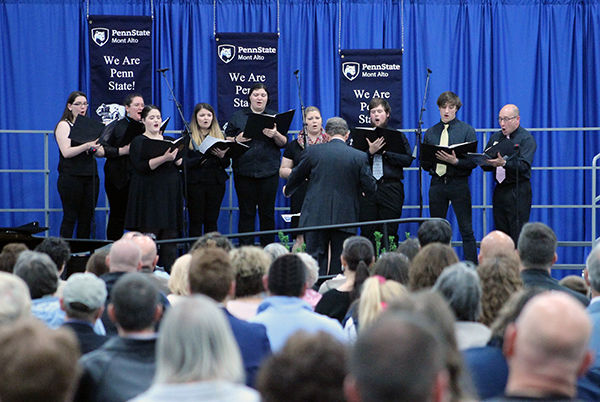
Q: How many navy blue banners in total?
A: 3